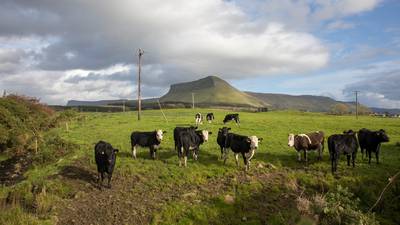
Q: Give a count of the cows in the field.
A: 12